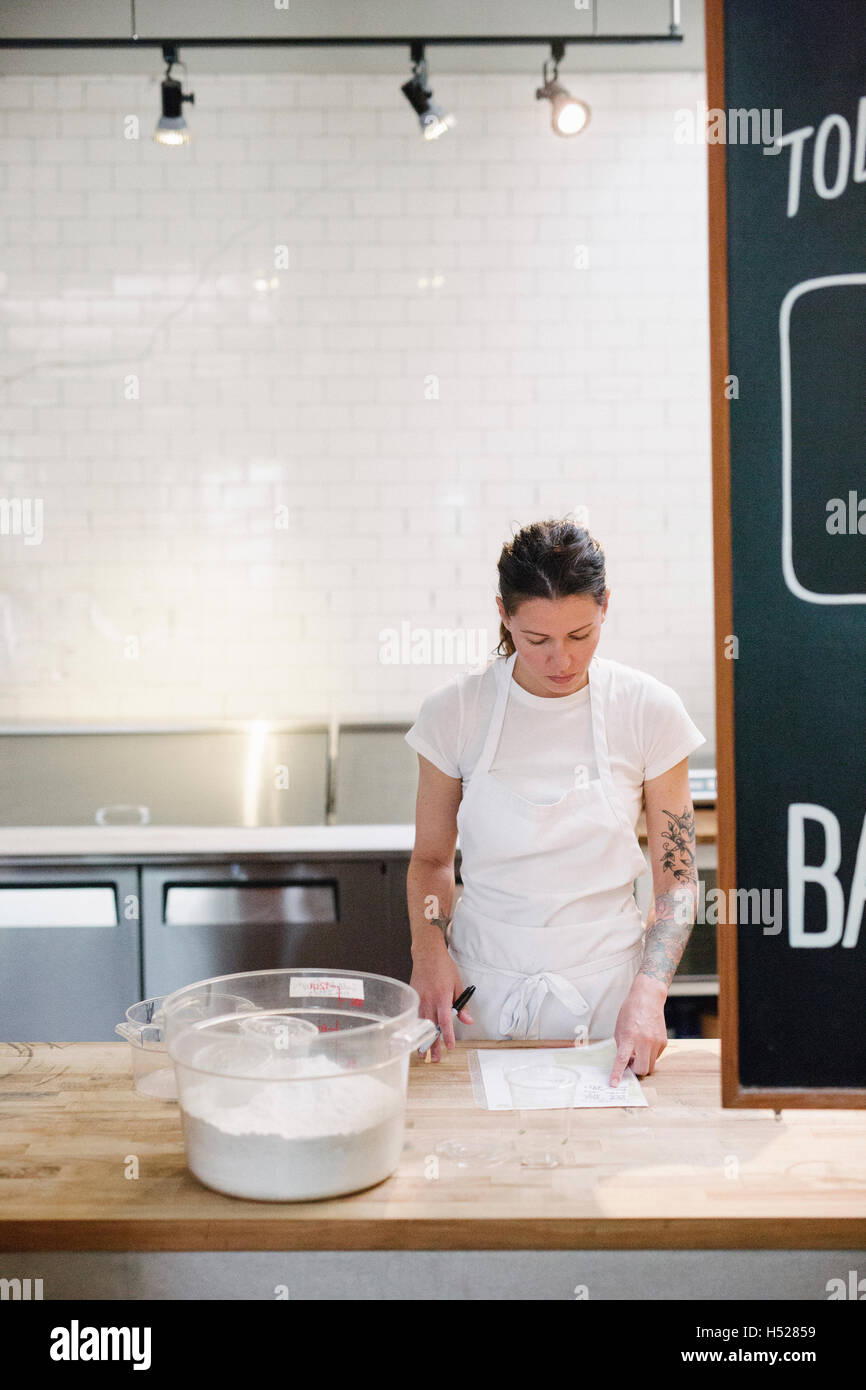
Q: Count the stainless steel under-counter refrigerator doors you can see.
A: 2